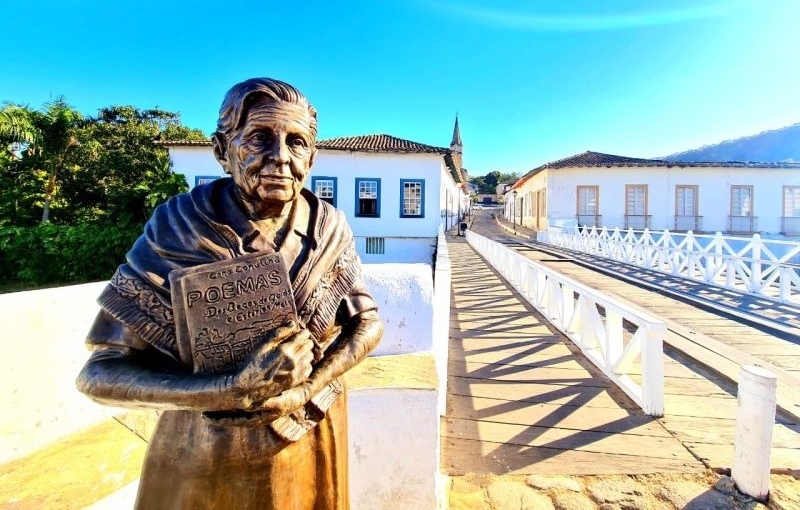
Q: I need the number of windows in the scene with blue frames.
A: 4